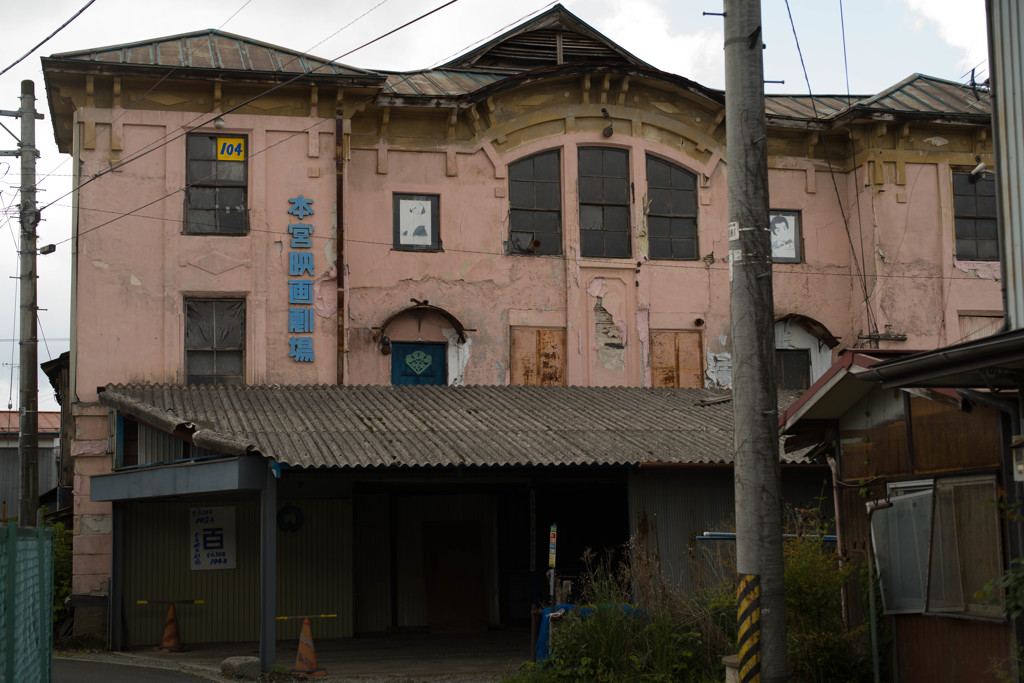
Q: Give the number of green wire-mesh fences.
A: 1